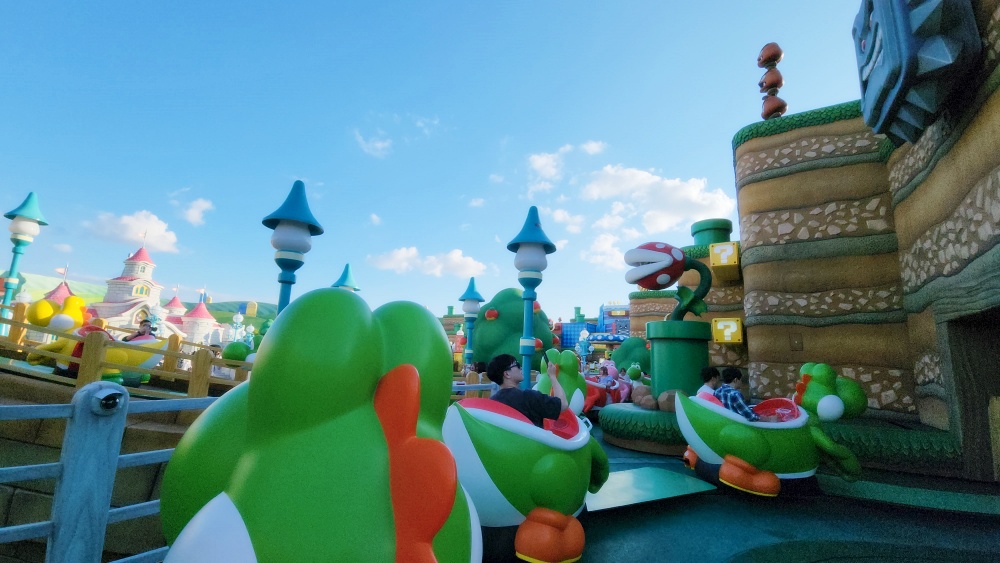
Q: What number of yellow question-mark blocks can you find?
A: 2